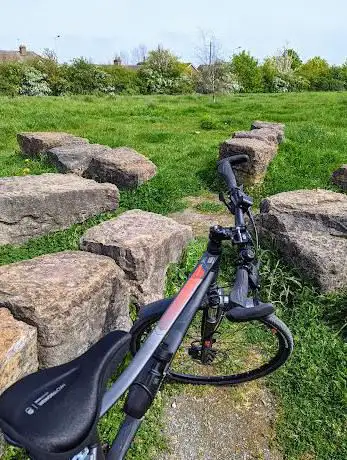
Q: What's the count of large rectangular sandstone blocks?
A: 12